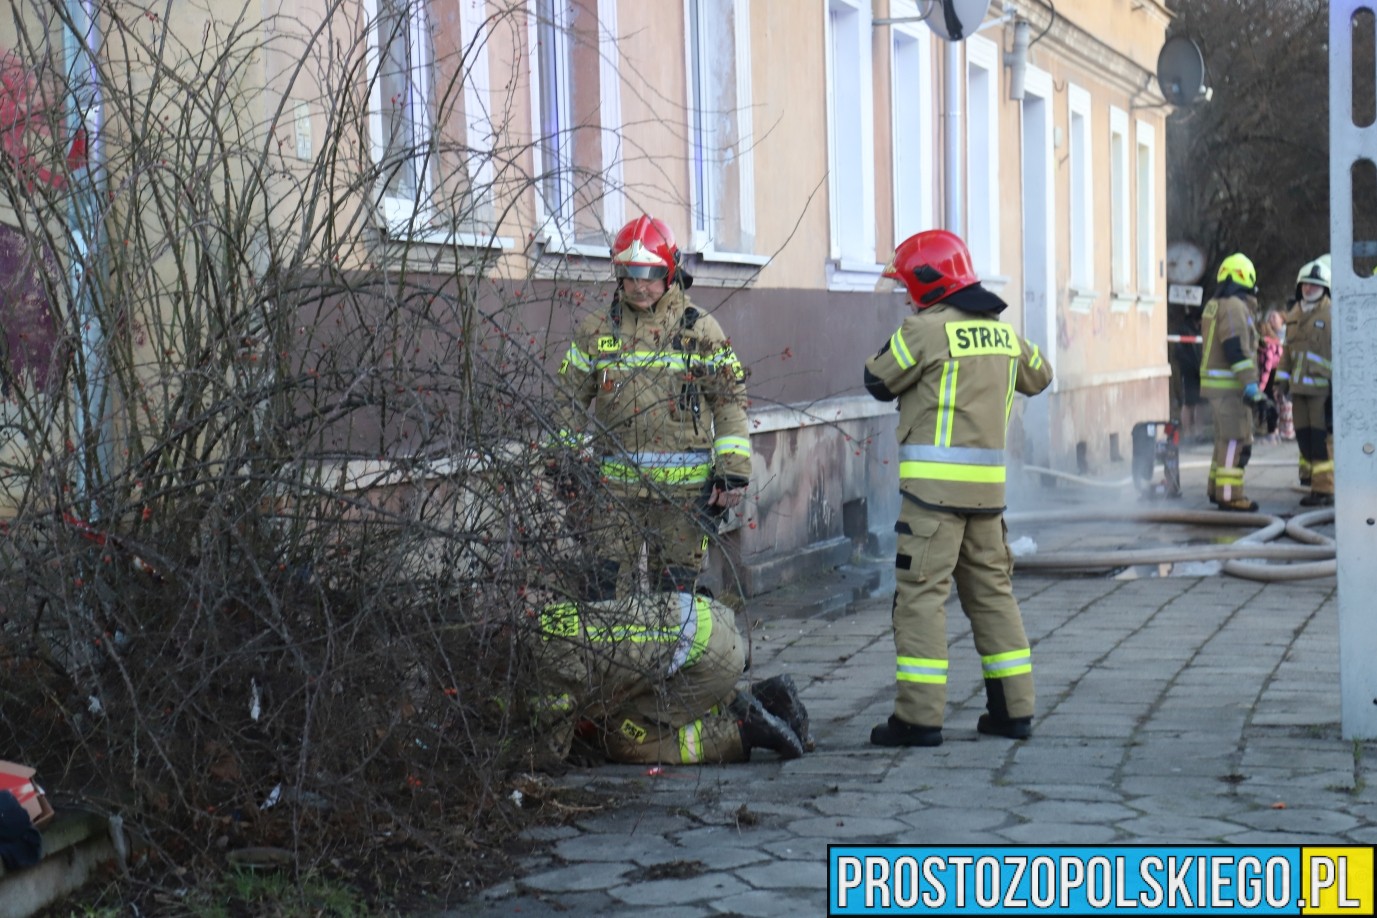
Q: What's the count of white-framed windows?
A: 9